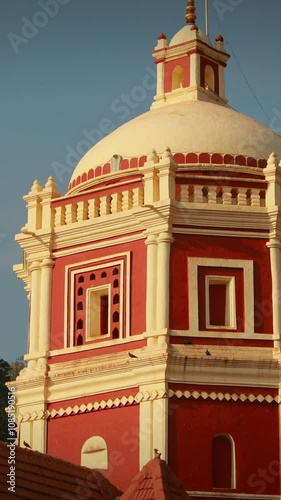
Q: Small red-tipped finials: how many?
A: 3